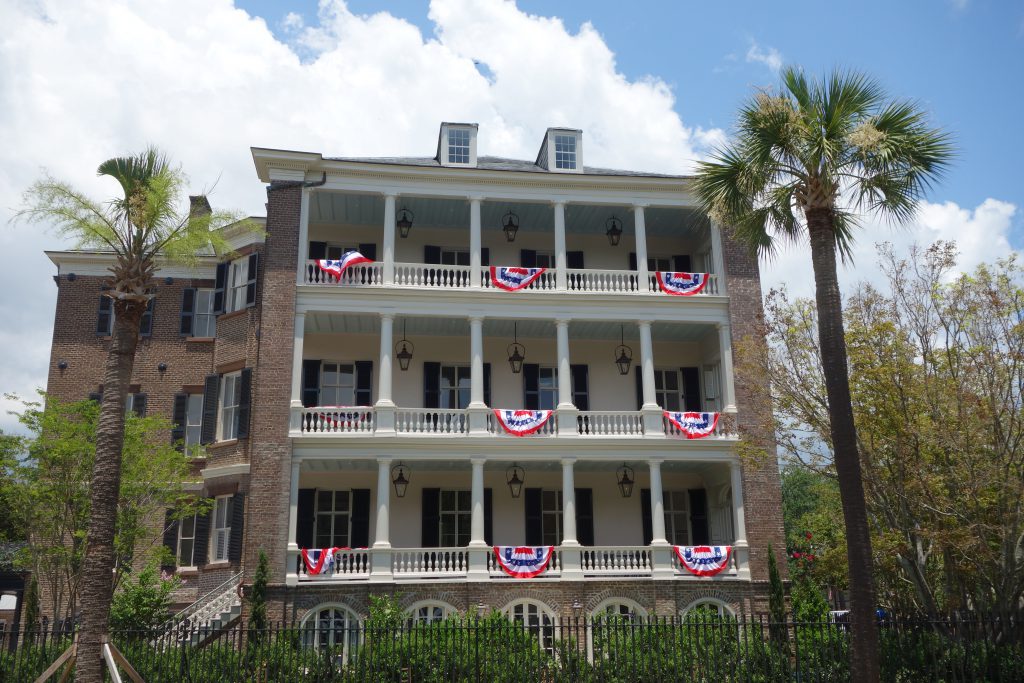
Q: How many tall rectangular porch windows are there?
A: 12